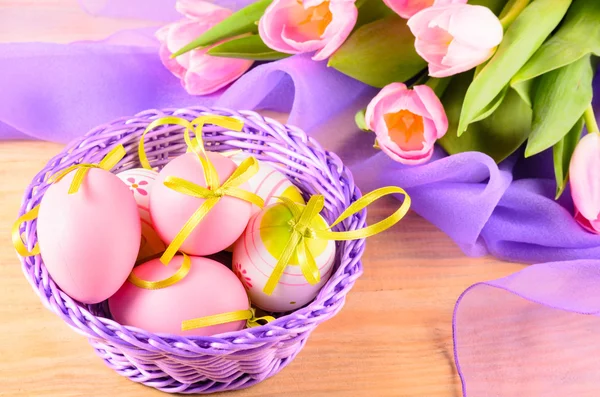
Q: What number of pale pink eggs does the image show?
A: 3